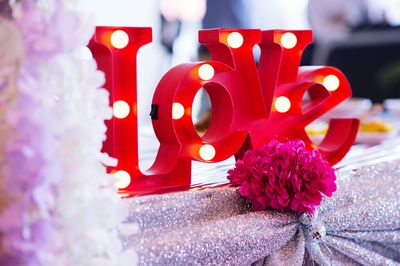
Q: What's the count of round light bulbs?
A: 10